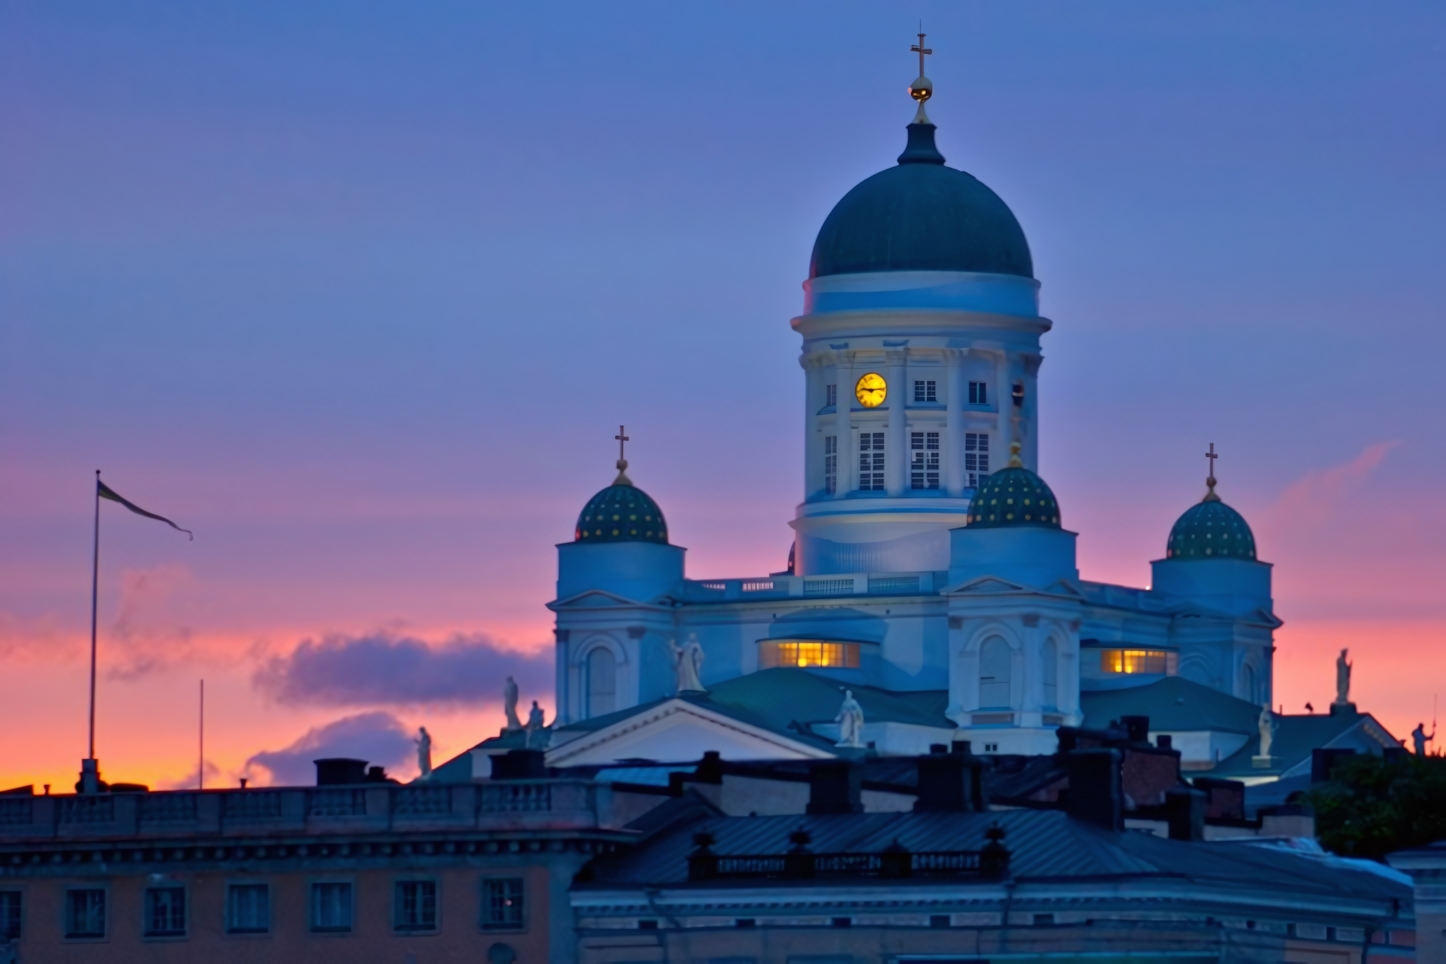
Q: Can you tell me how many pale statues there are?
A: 8